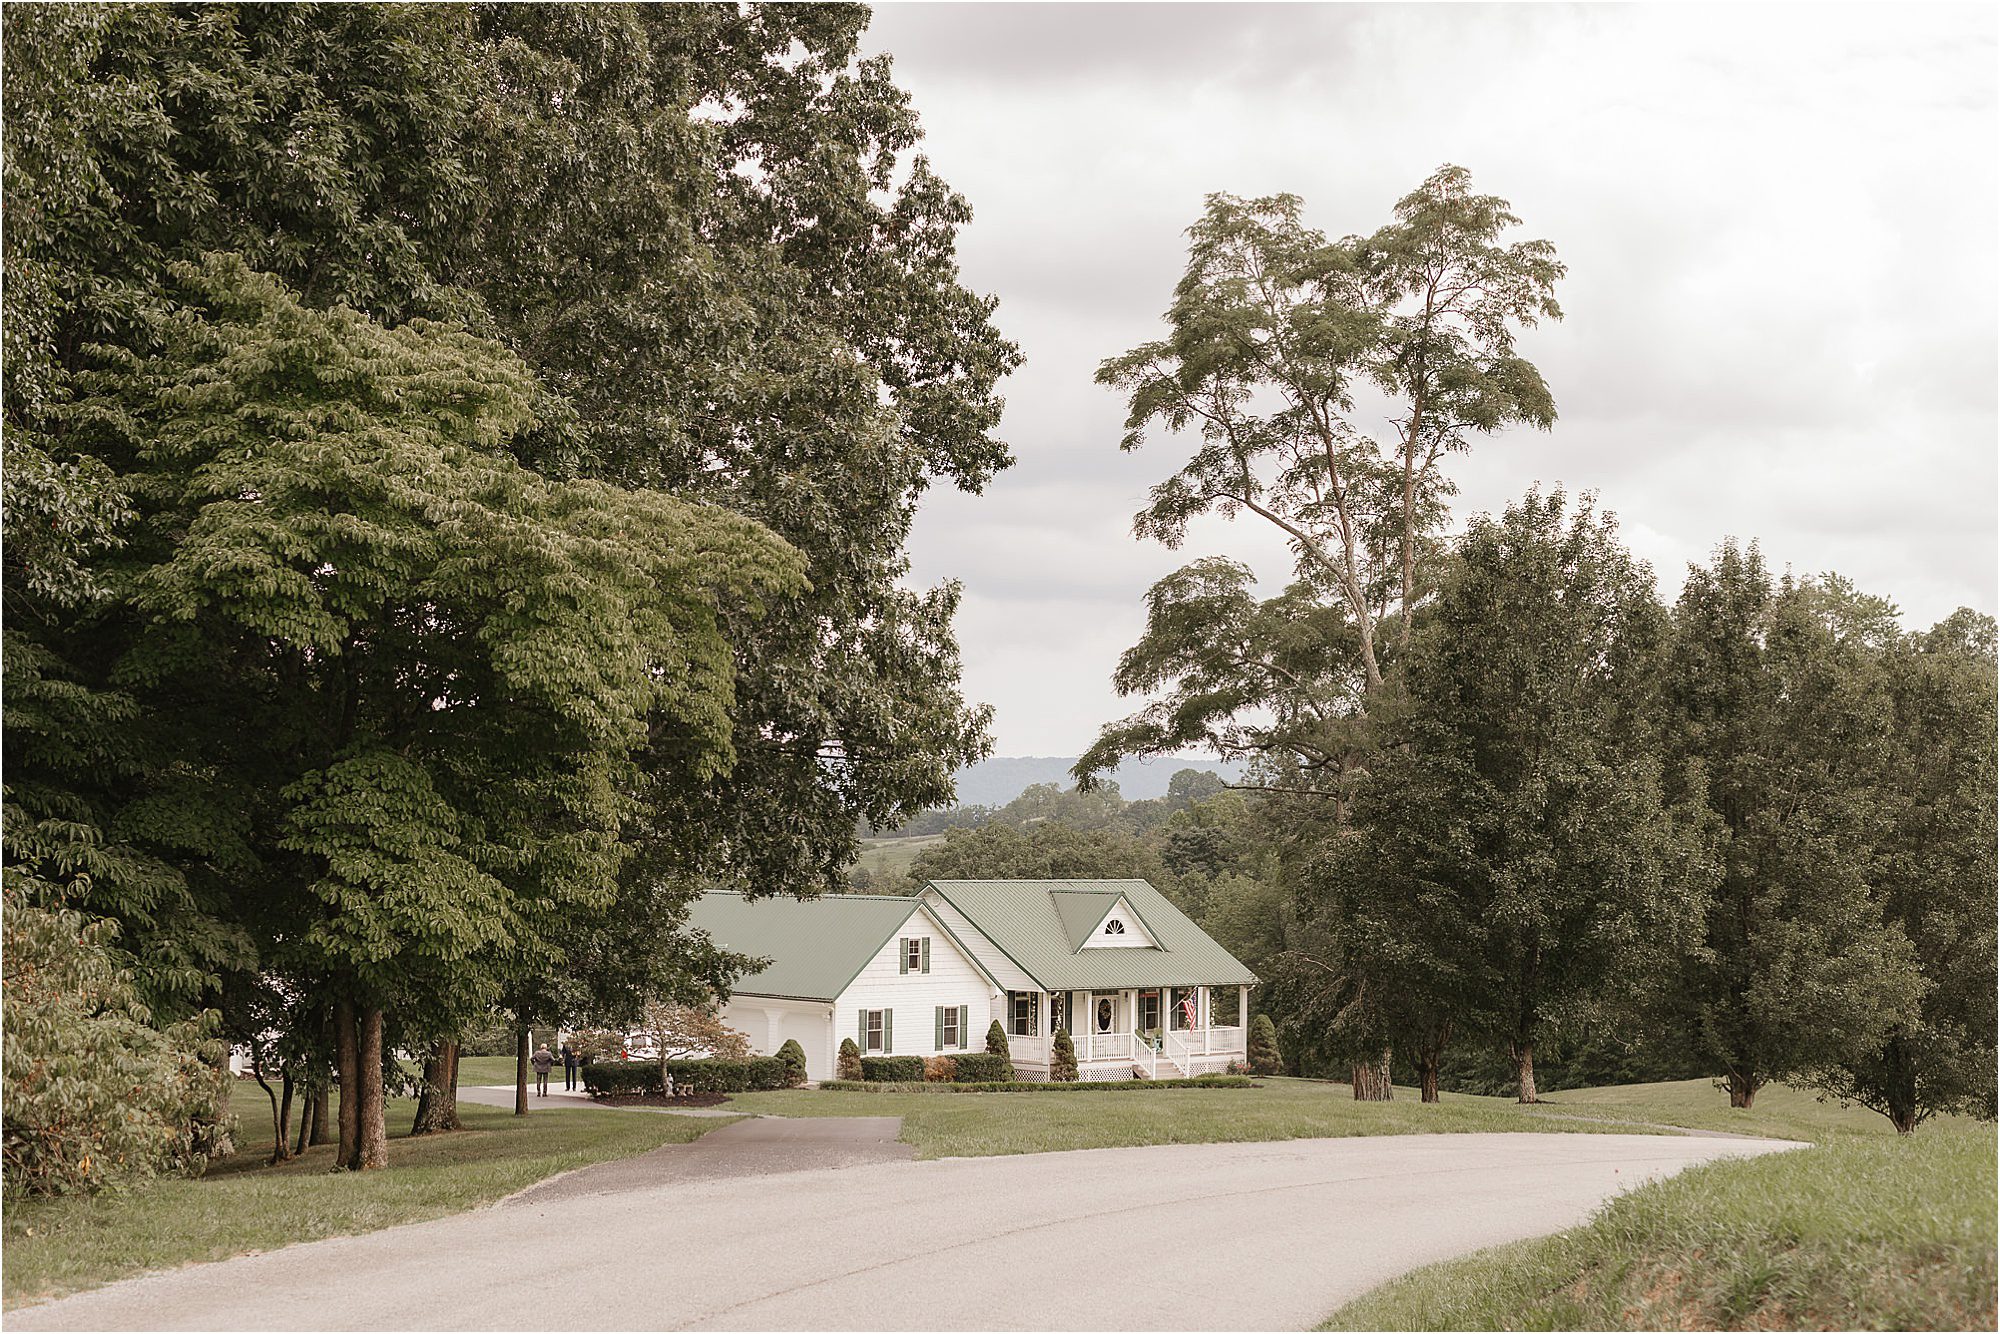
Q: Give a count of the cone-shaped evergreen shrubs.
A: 5